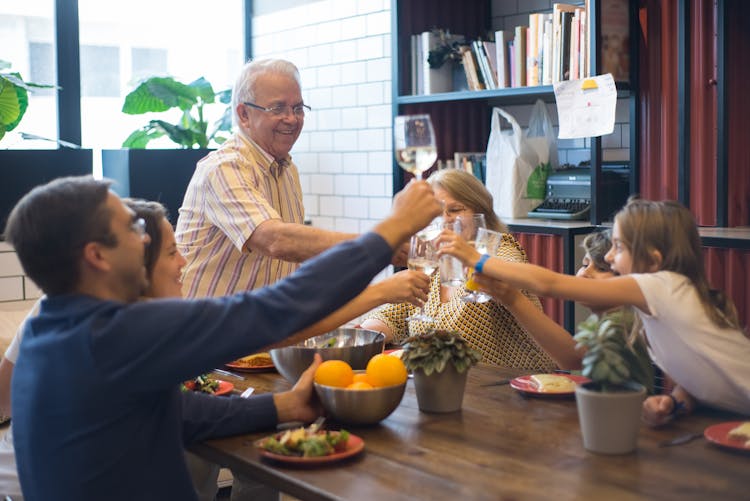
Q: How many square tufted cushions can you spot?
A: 0